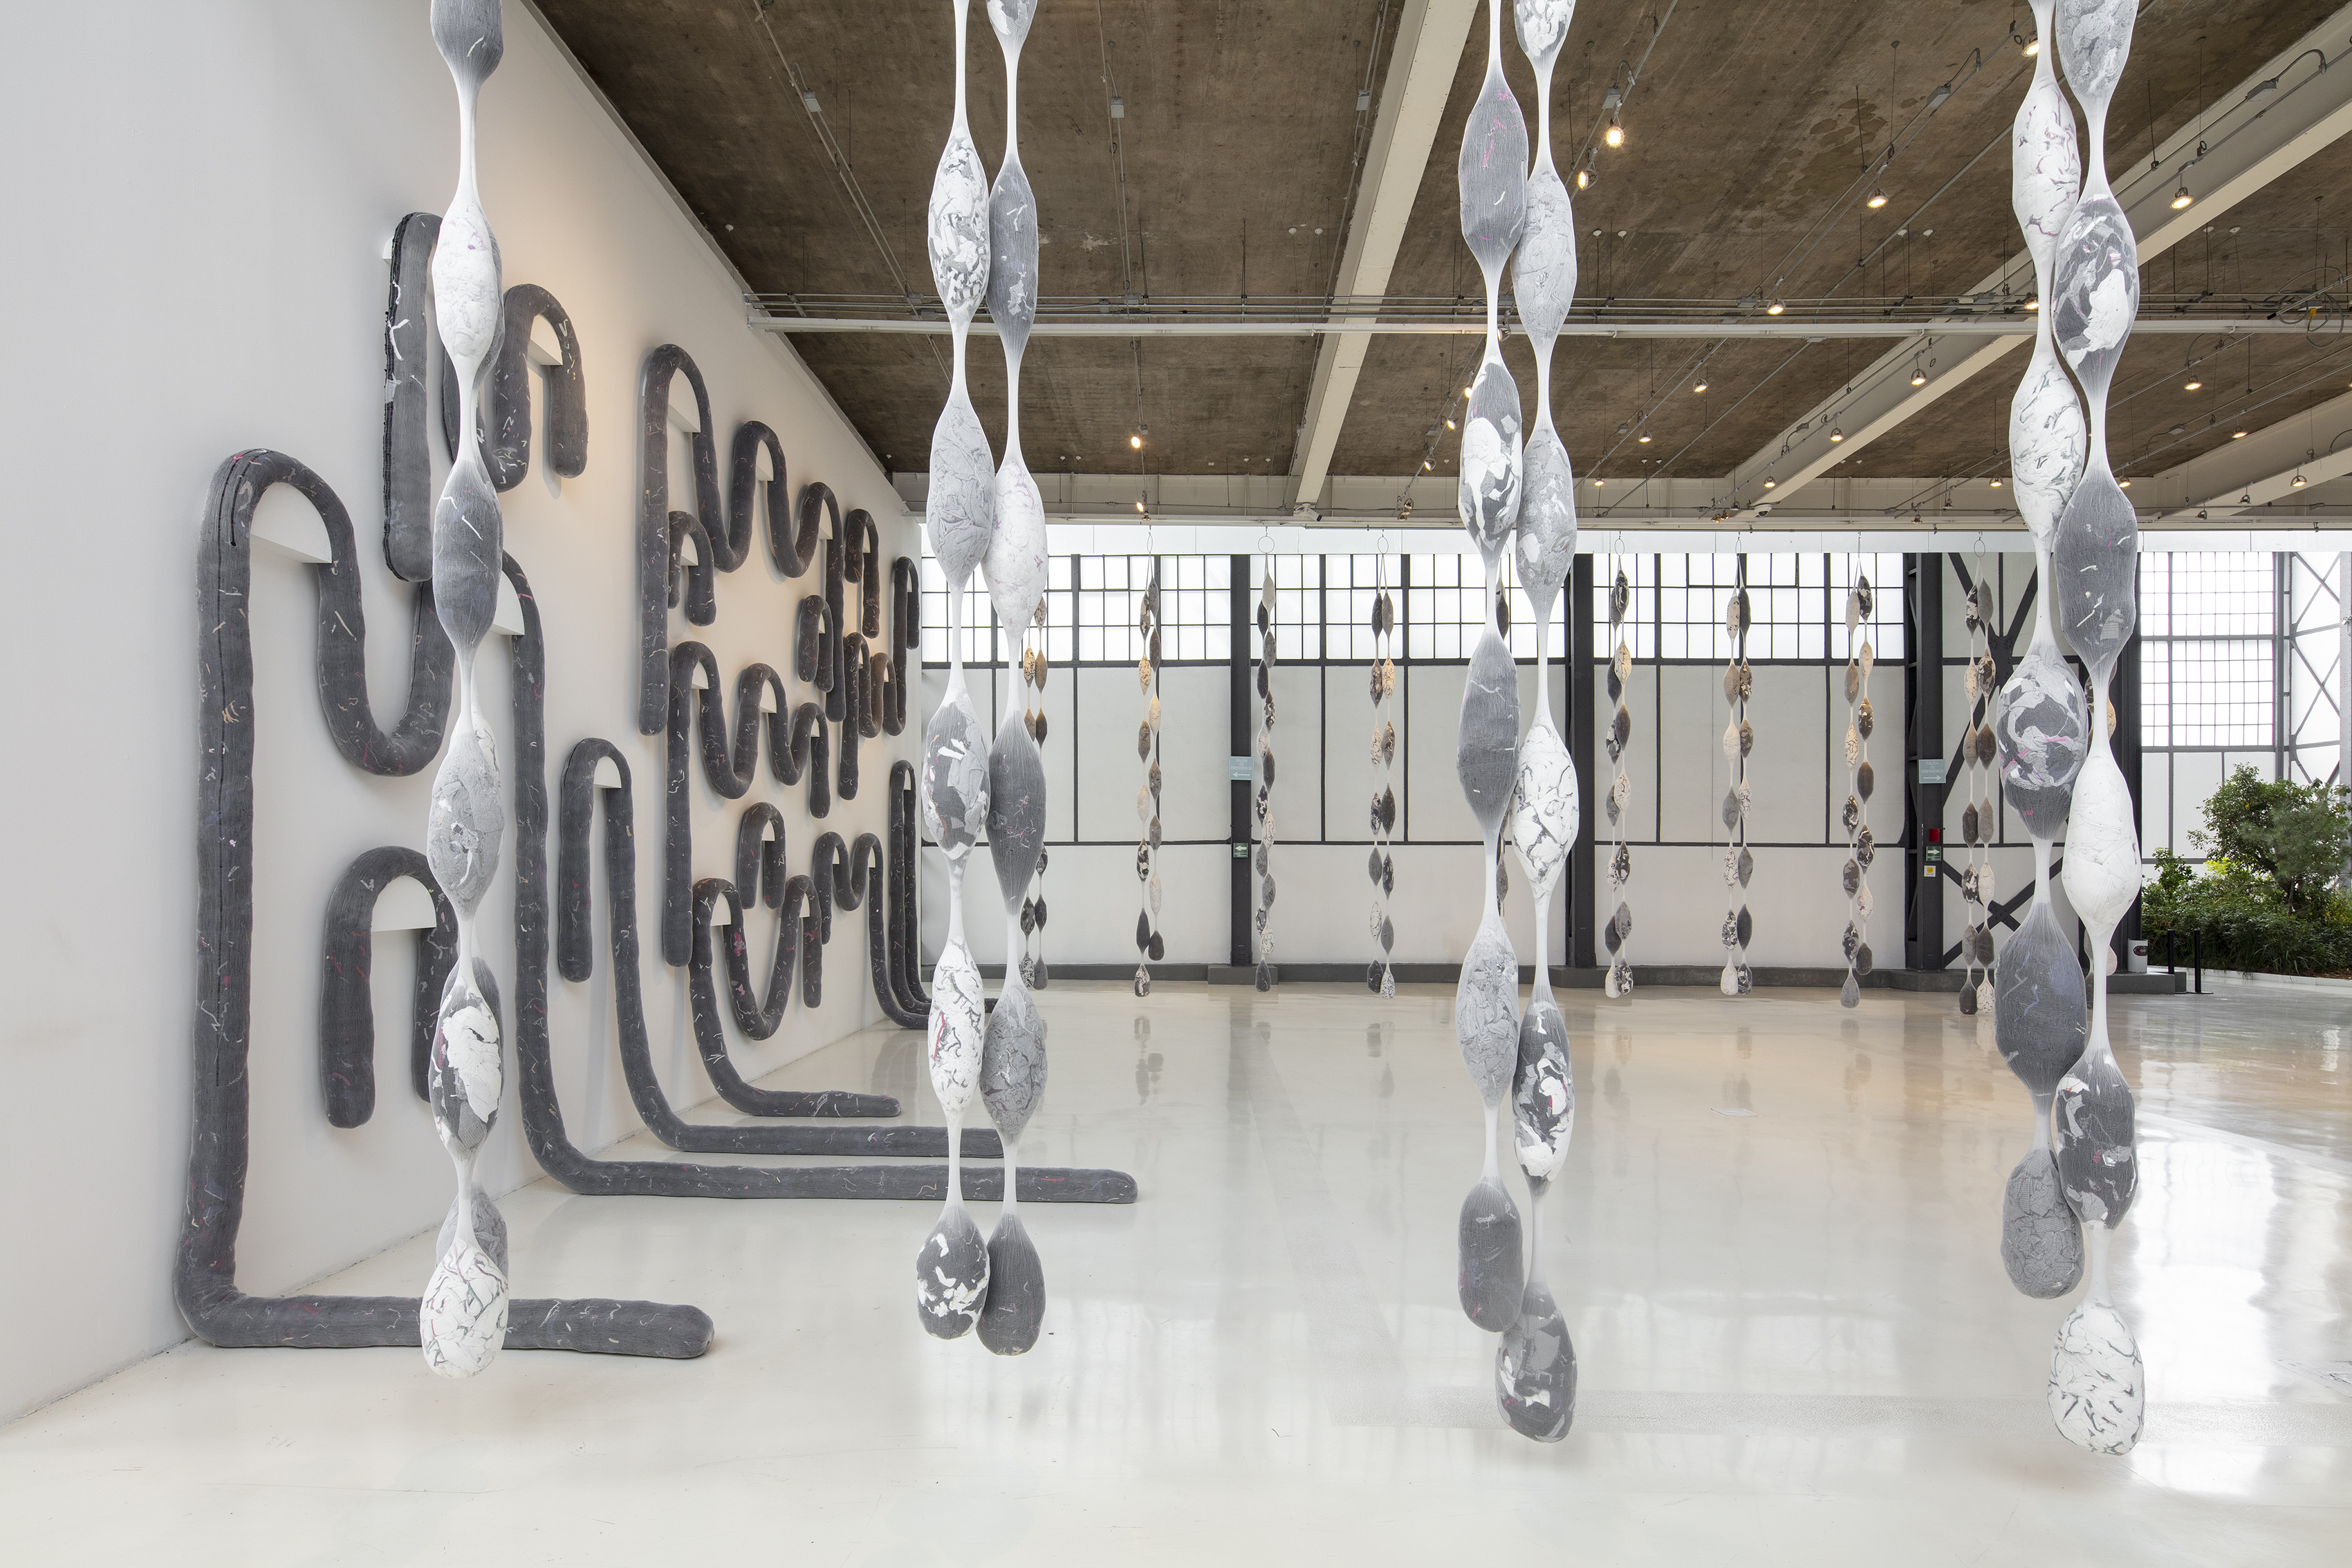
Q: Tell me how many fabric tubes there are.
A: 14